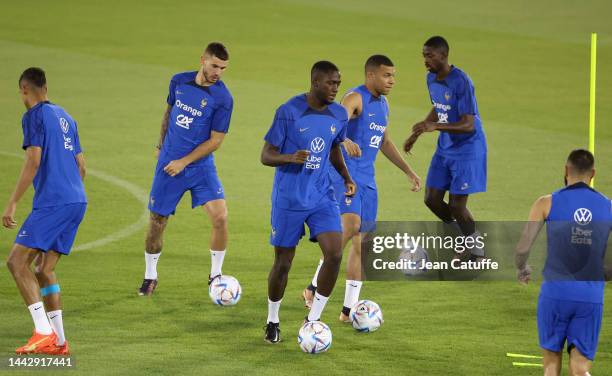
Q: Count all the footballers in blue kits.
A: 6